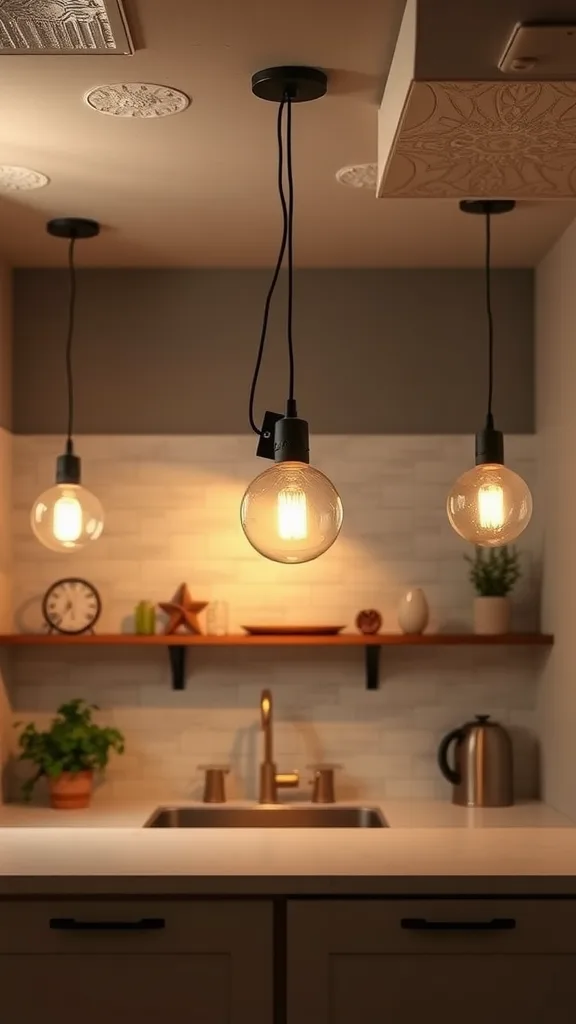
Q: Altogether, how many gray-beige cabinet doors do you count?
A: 2